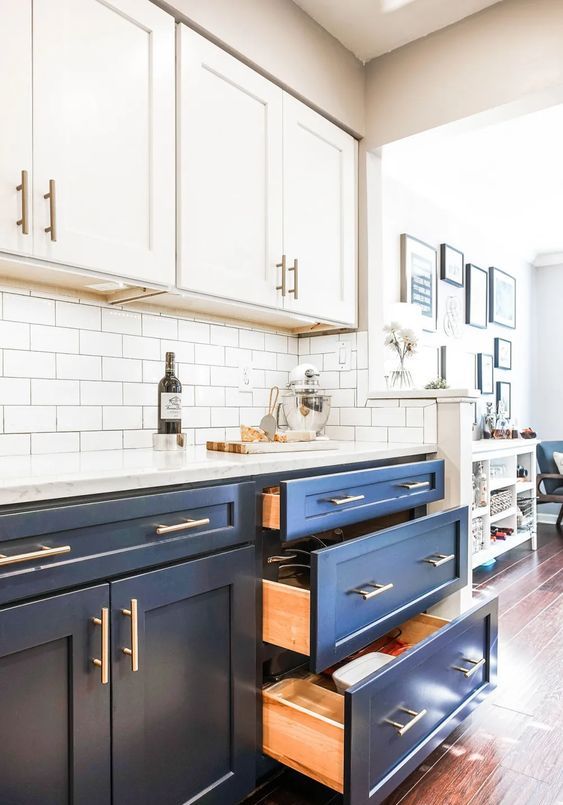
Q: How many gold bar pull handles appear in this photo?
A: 14